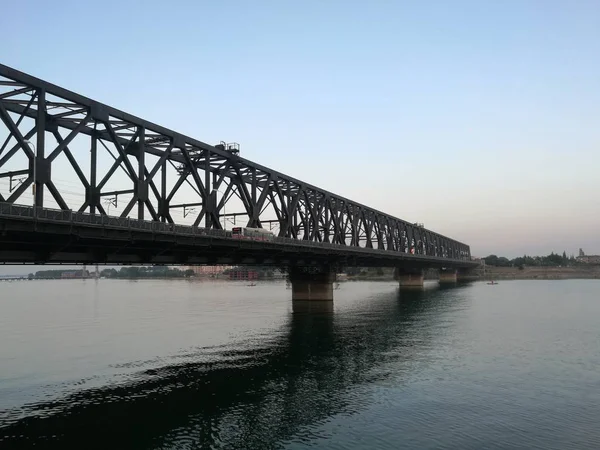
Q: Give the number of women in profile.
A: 0